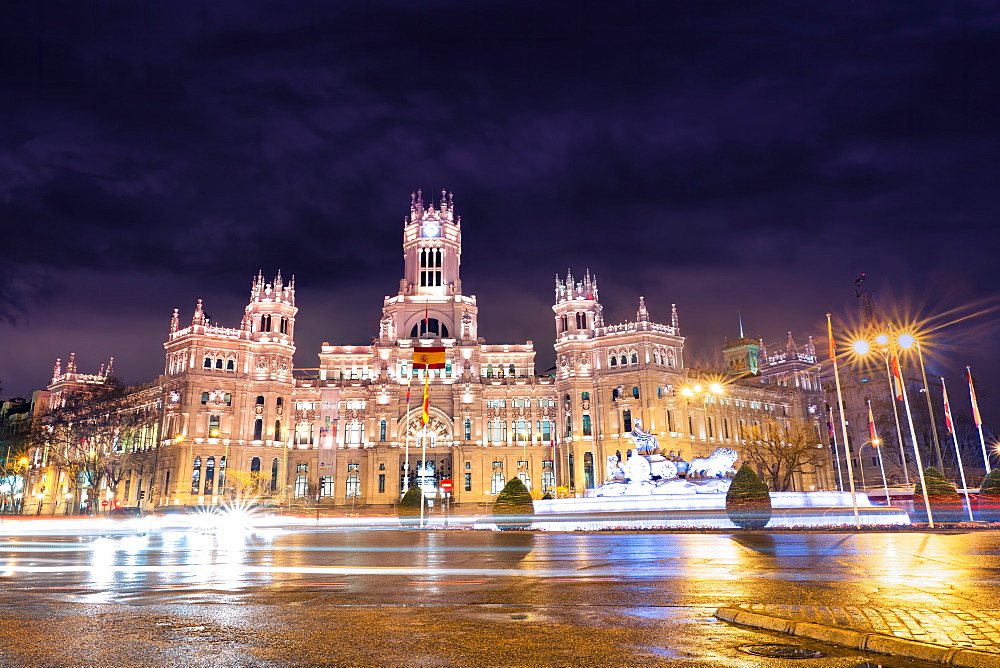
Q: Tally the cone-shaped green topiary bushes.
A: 5